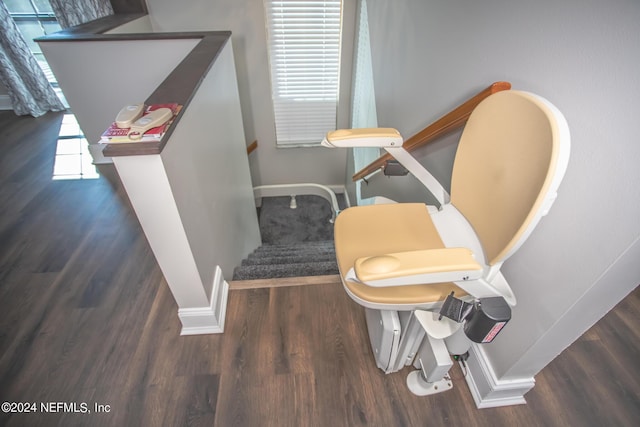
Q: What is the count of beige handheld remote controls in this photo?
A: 2